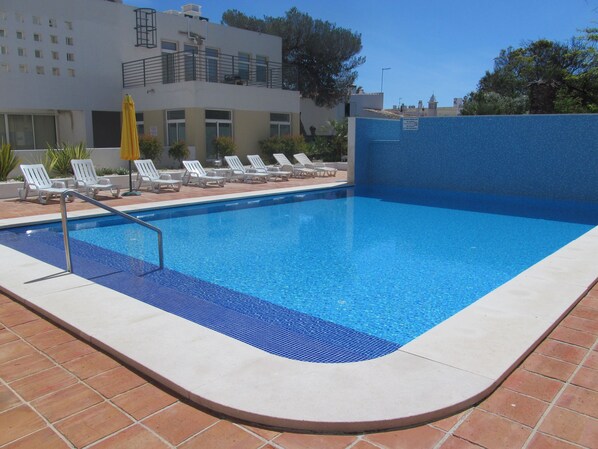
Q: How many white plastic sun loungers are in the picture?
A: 8